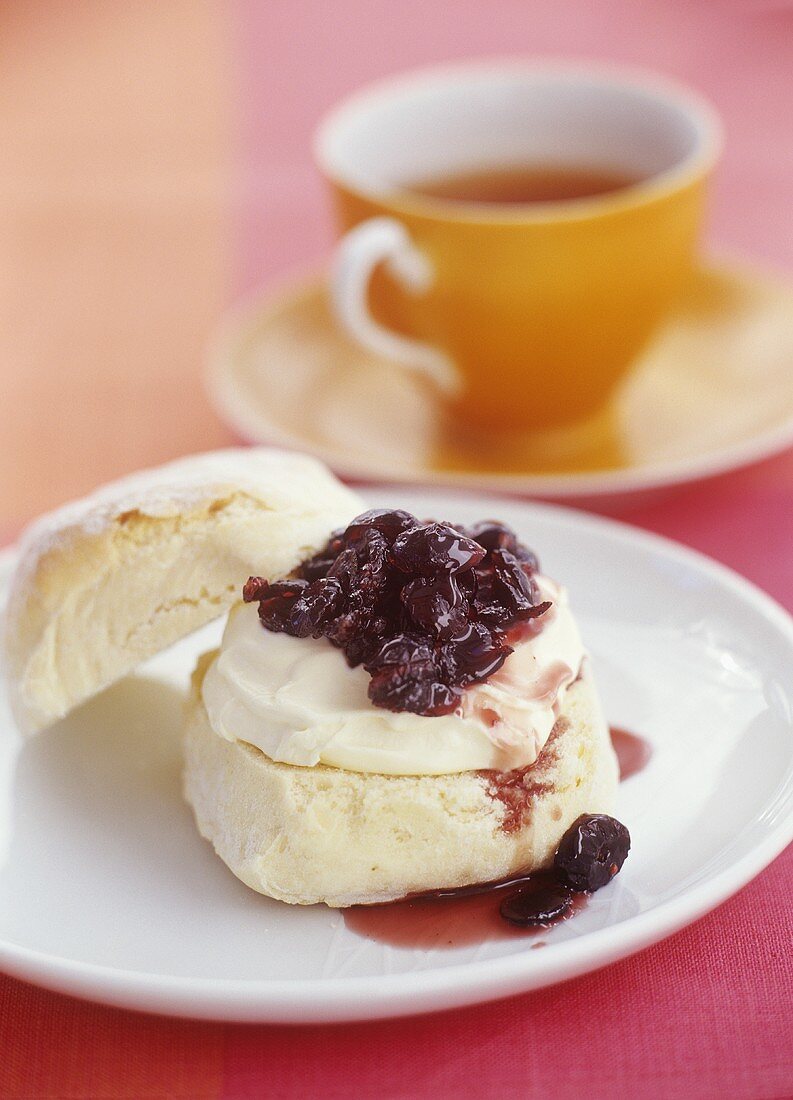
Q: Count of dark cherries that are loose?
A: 2